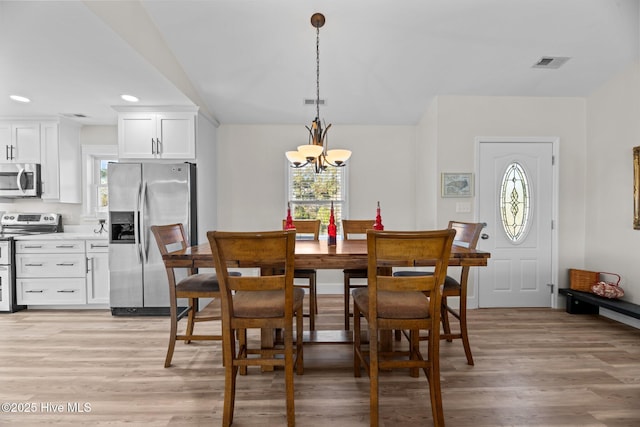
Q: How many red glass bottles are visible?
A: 3